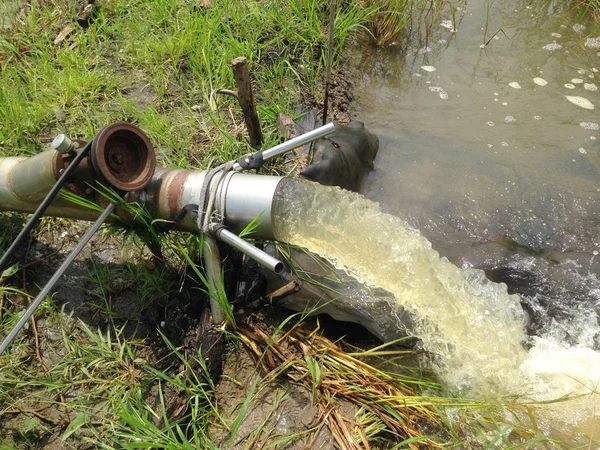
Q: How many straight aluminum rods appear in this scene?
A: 2